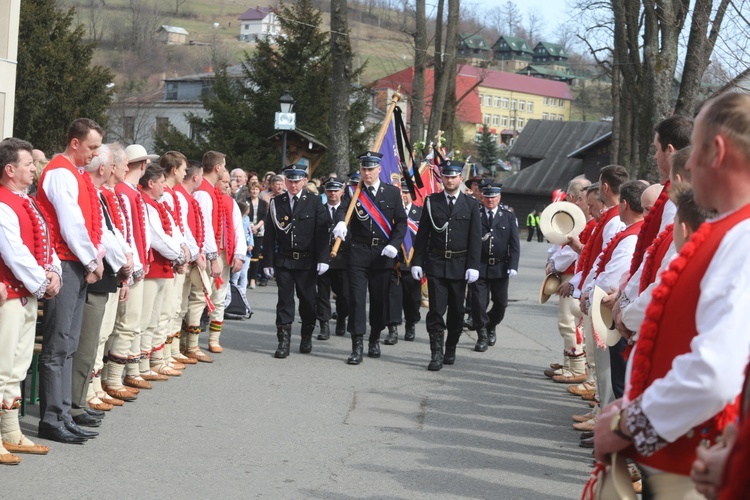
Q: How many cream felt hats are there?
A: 6